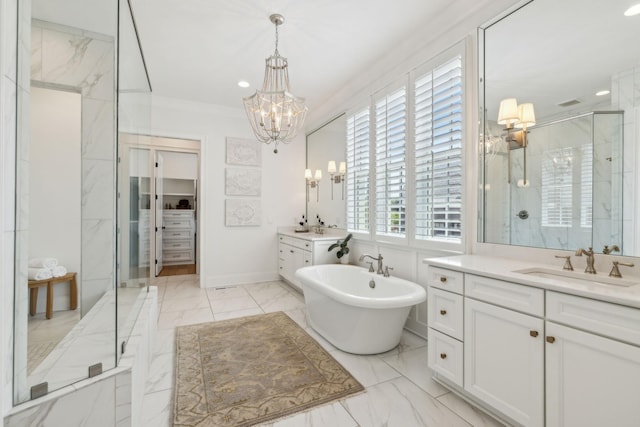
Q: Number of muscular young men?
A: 0